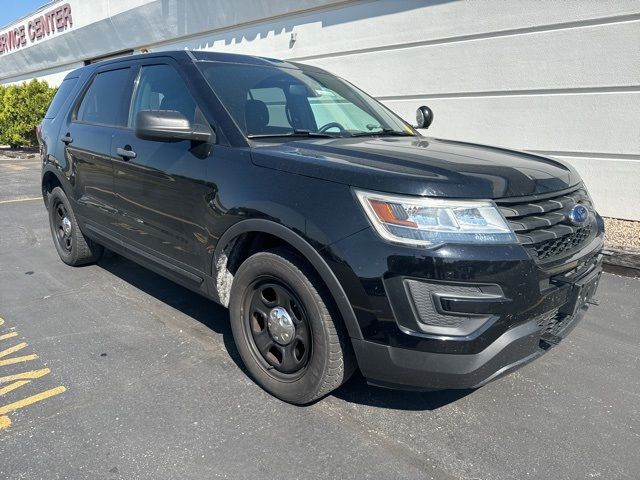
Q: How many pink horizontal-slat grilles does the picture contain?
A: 0